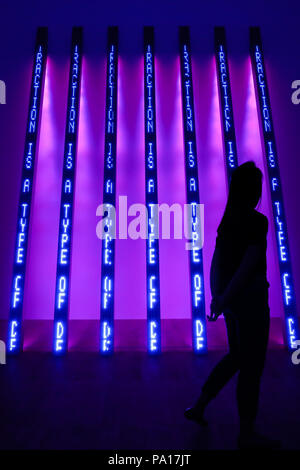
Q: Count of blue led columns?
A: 7